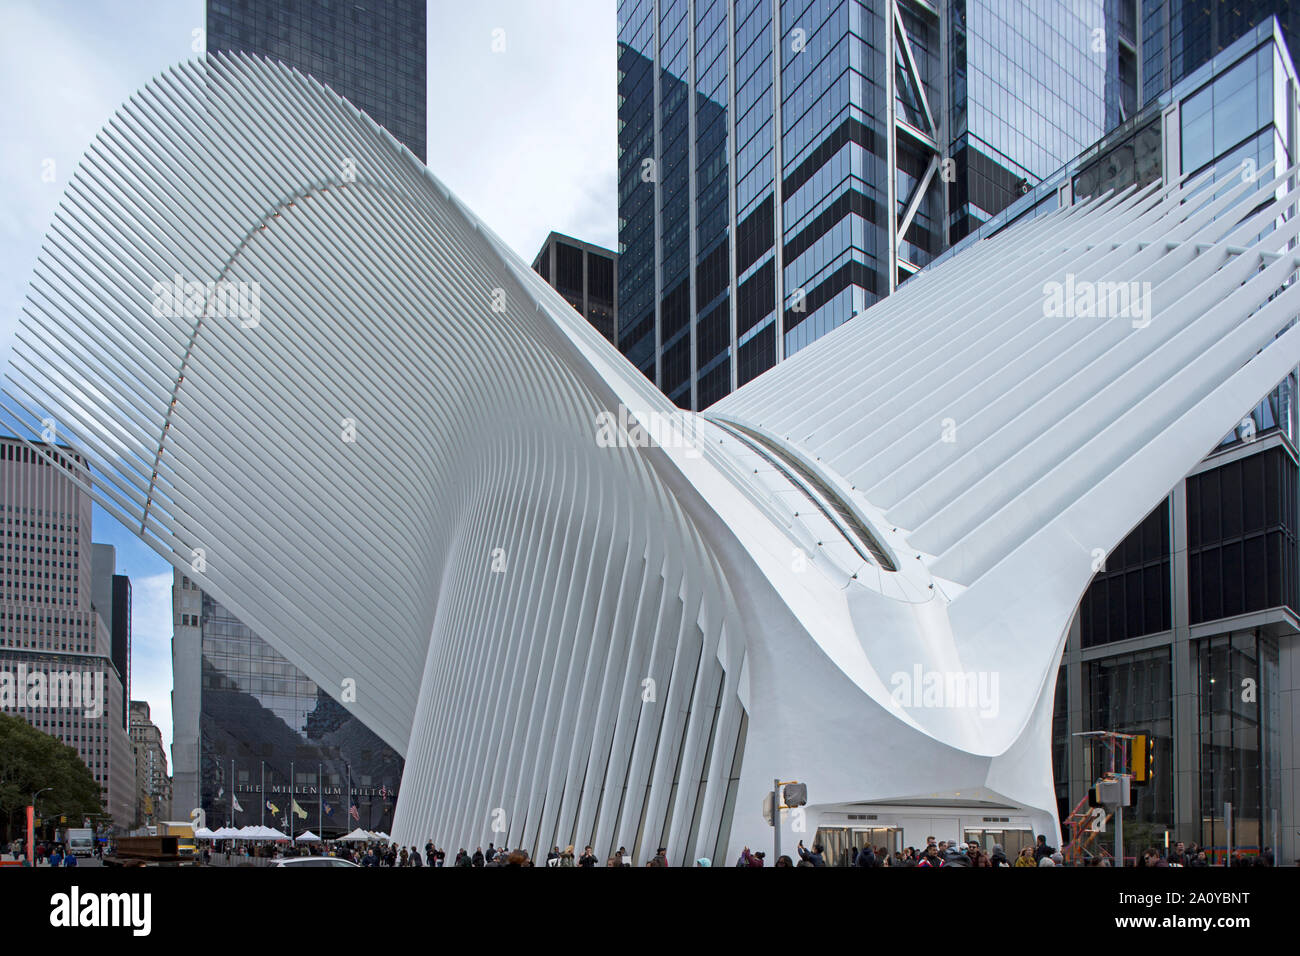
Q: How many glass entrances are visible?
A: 2